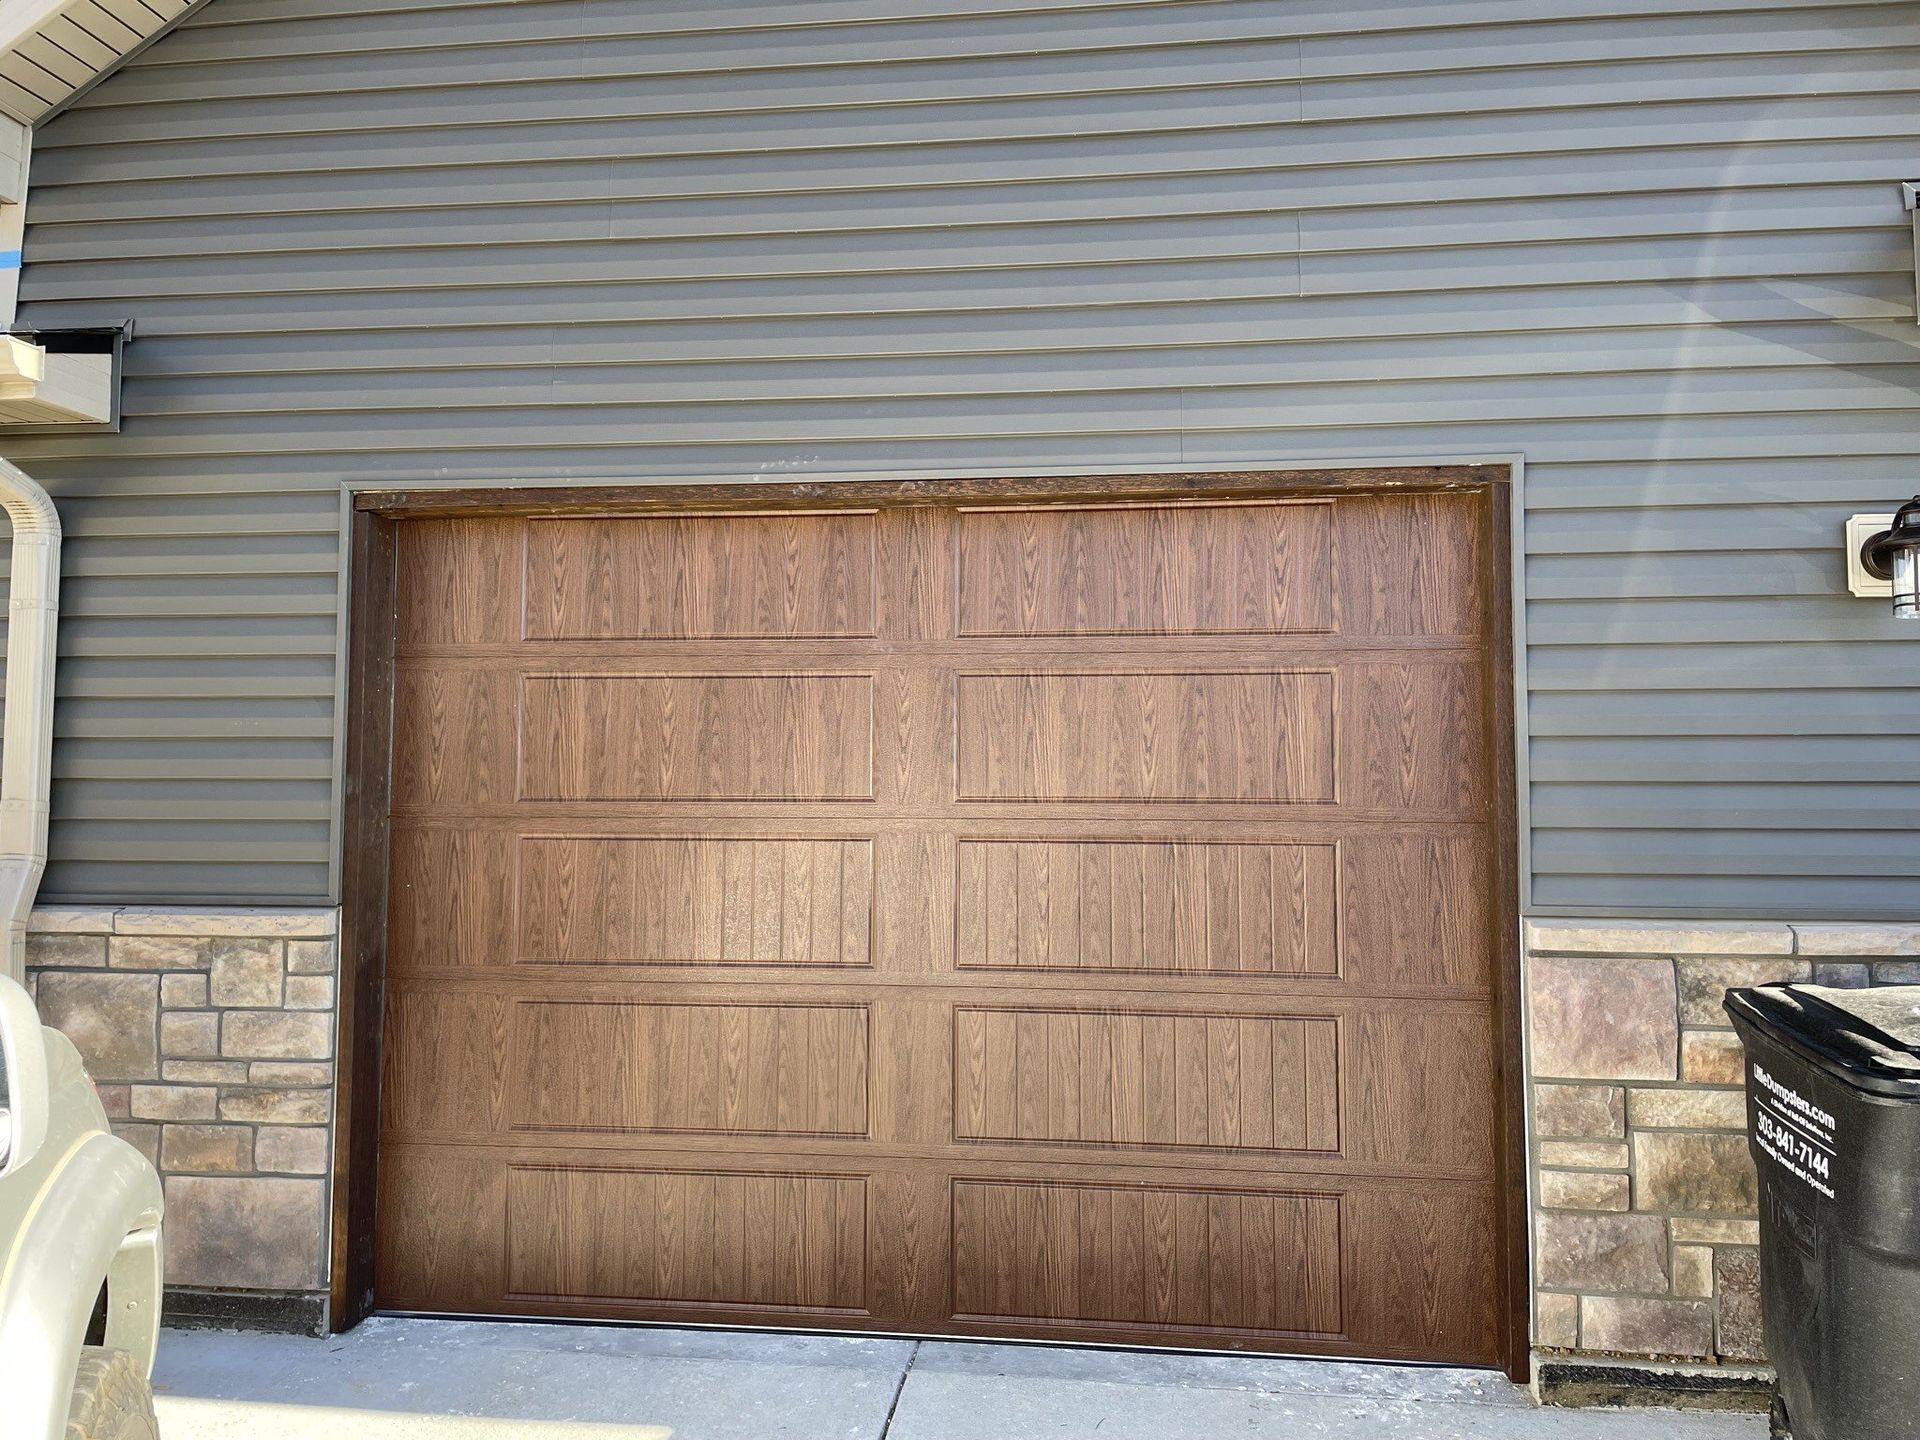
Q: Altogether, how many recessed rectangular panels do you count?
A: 10